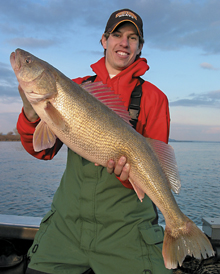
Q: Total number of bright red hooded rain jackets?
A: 1